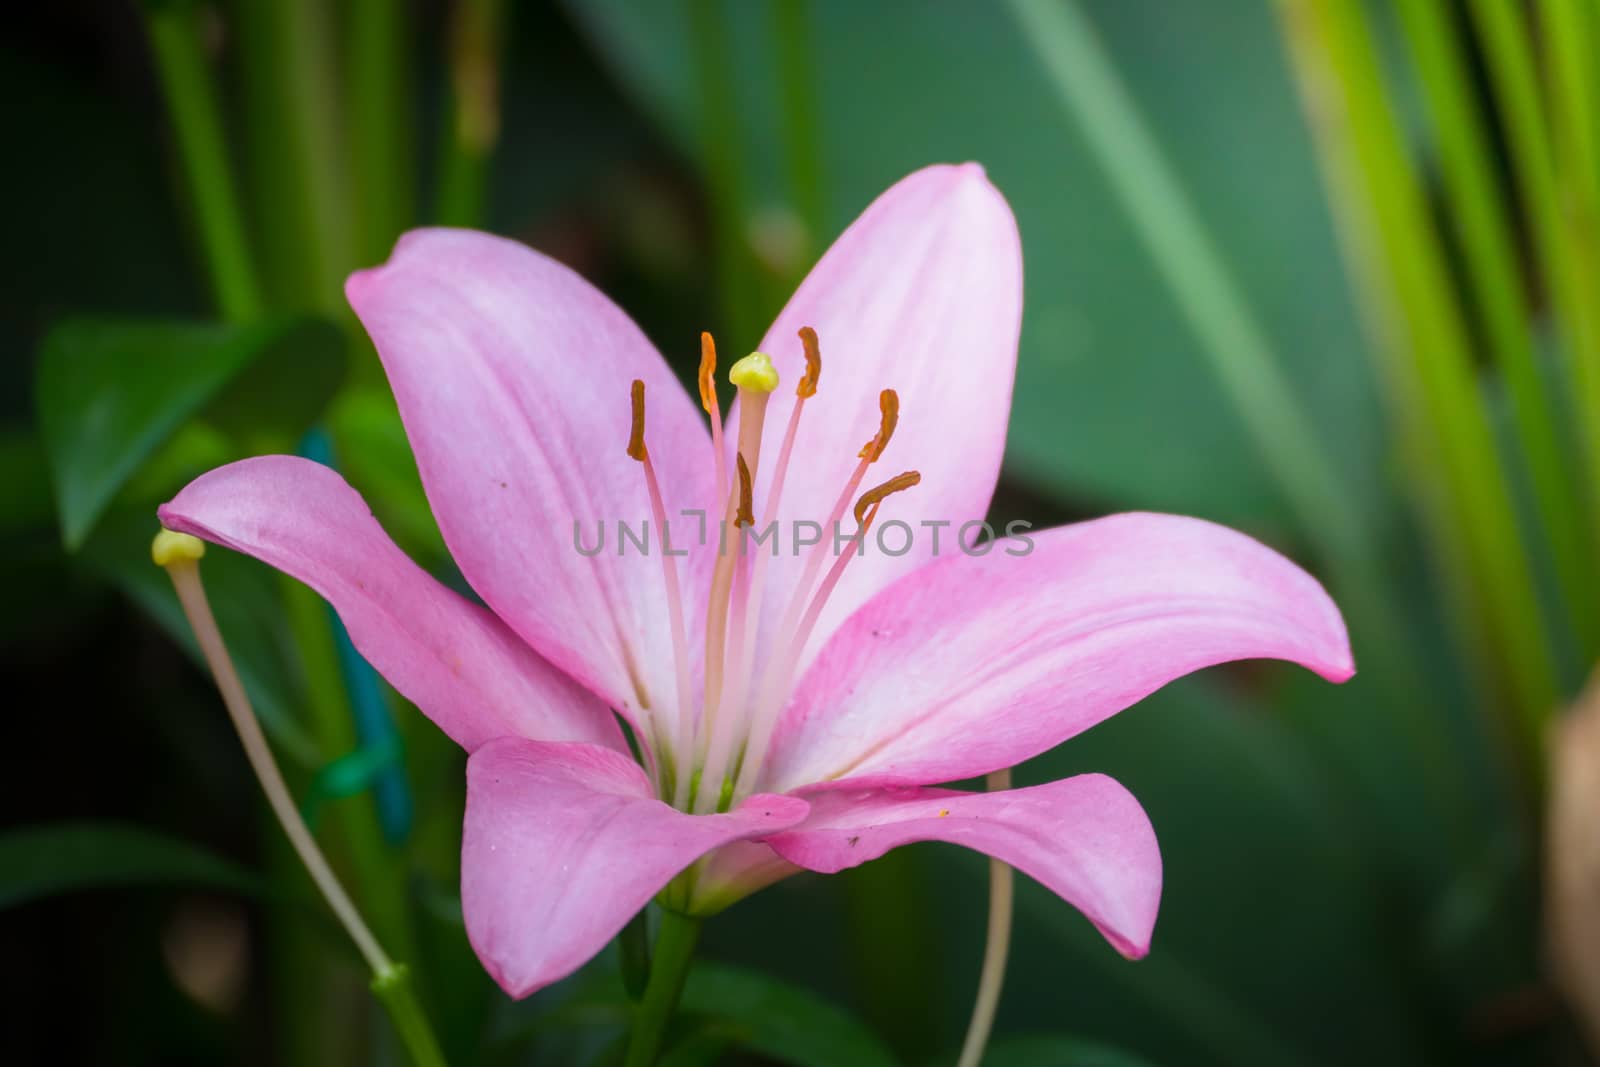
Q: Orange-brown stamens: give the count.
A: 6